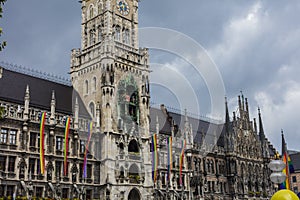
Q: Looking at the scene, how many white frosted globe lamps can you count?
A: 2